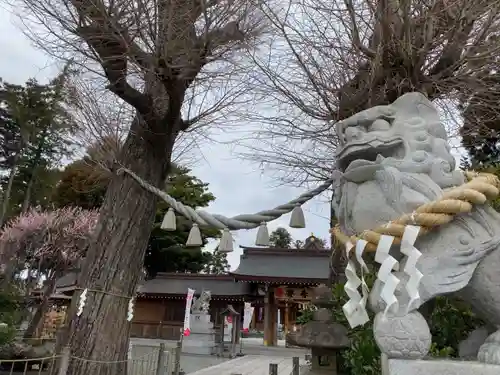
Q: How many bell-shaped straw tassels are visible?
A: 5